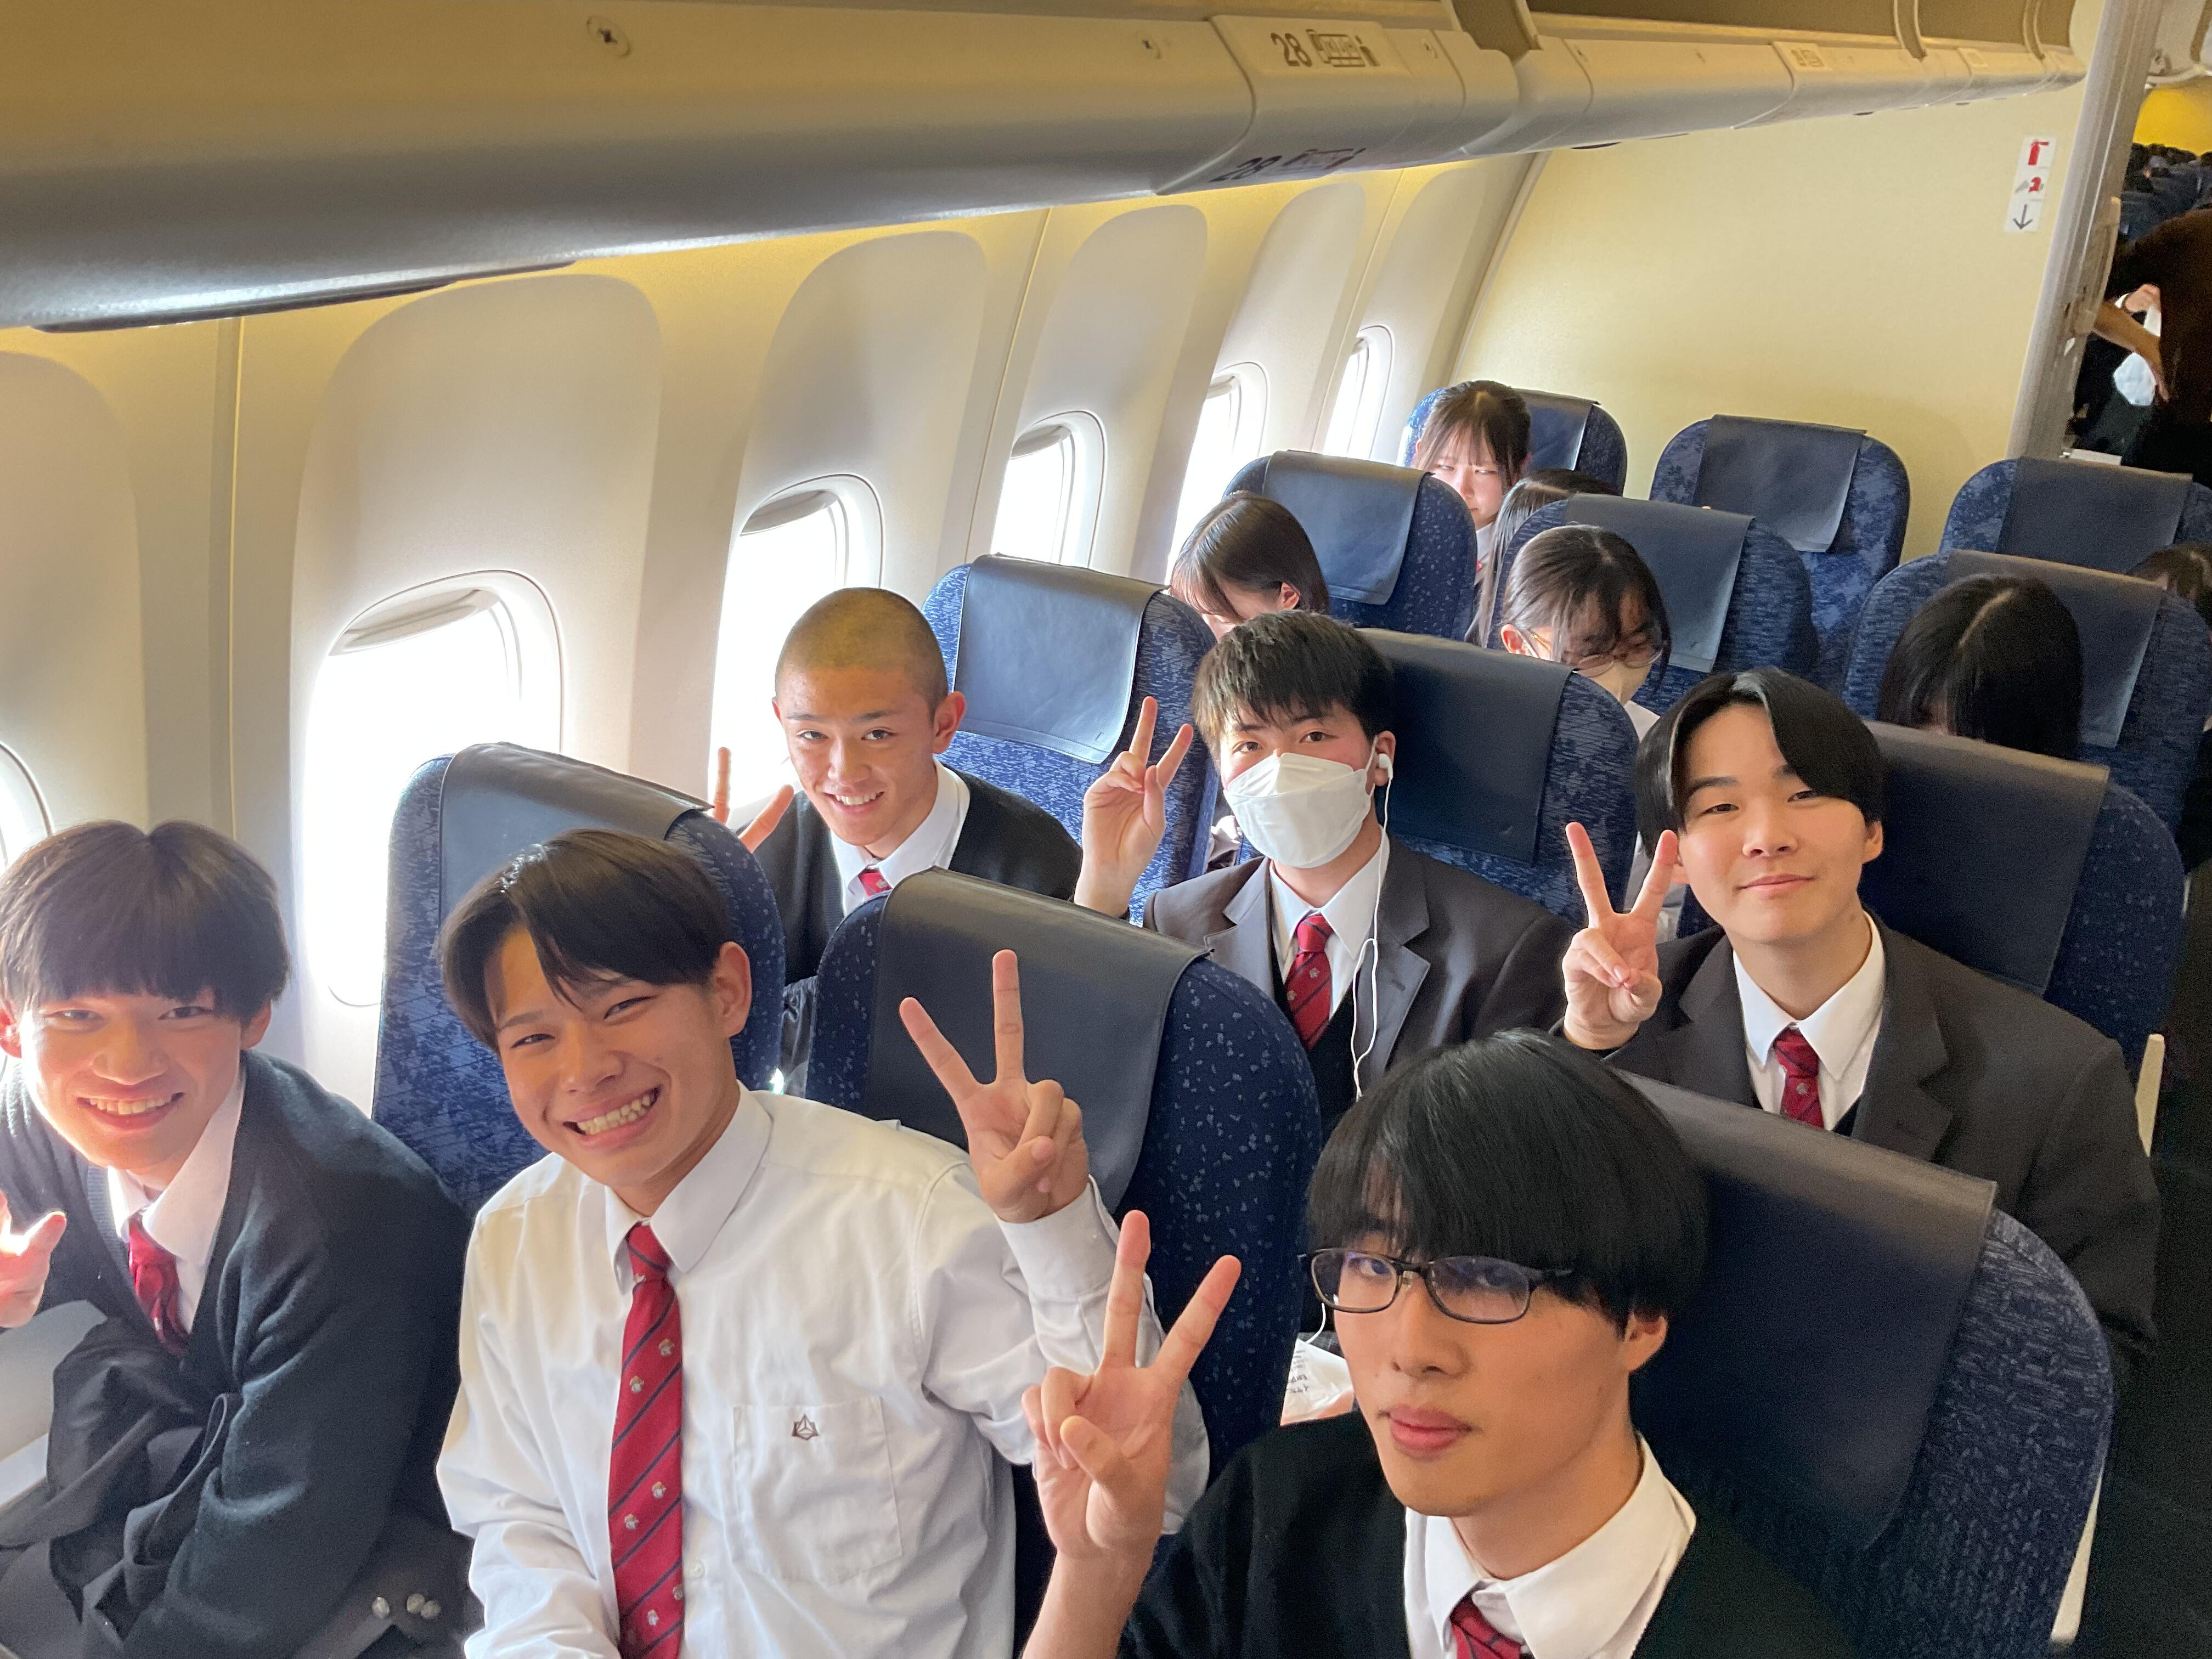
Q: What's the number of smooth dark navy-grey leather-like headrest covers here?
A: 12